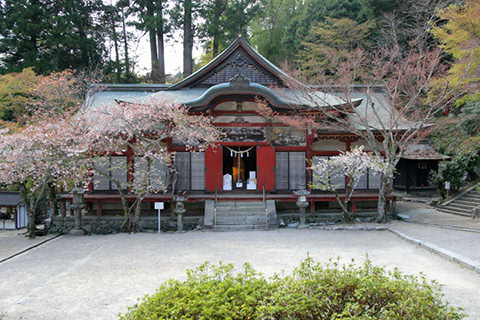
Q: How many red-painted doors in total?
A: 2